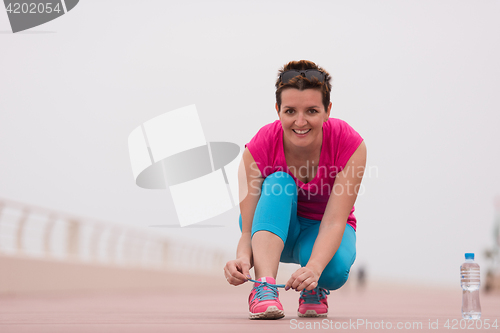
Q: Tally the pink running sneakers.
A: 2